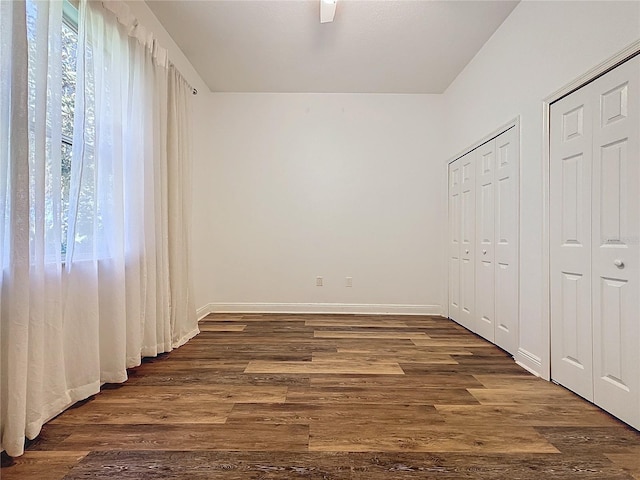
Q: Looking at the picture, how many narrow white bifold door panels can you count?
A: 6